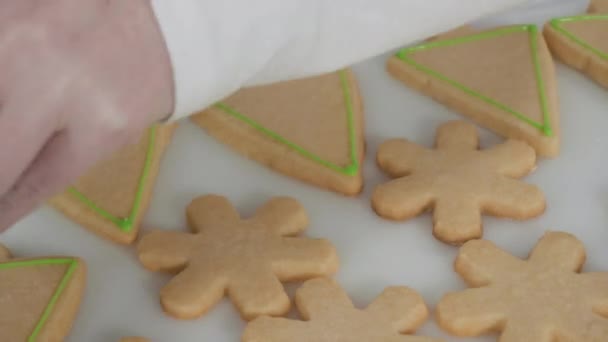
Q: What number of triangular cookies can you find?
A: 5